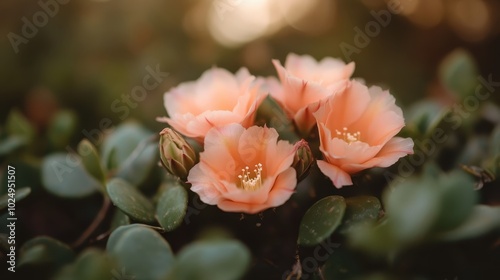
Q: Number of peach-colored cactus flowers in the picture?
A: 4